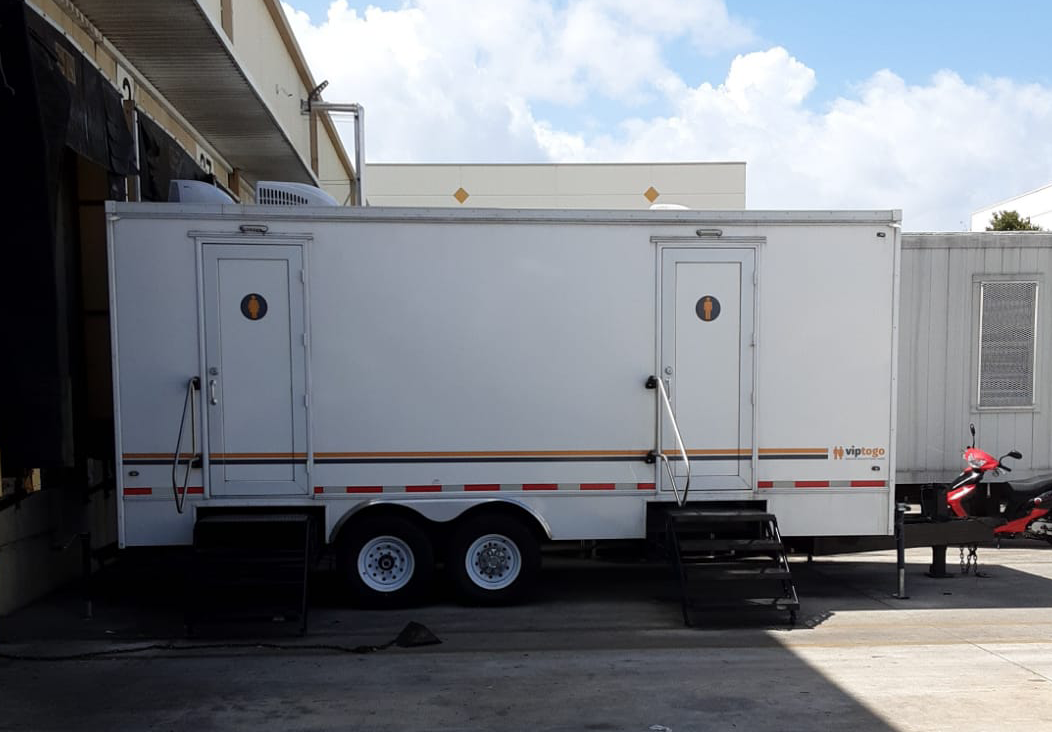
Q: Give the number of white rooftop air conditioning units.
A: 2